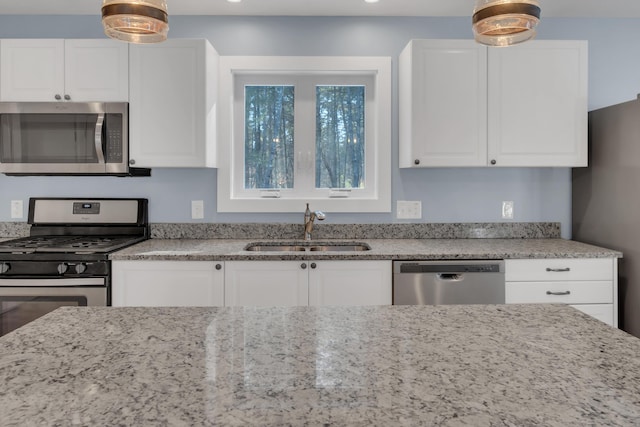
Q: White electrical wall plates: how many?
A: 4